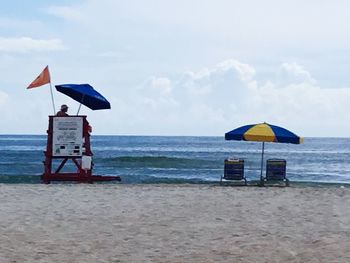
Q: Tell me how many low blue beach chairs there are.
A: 2